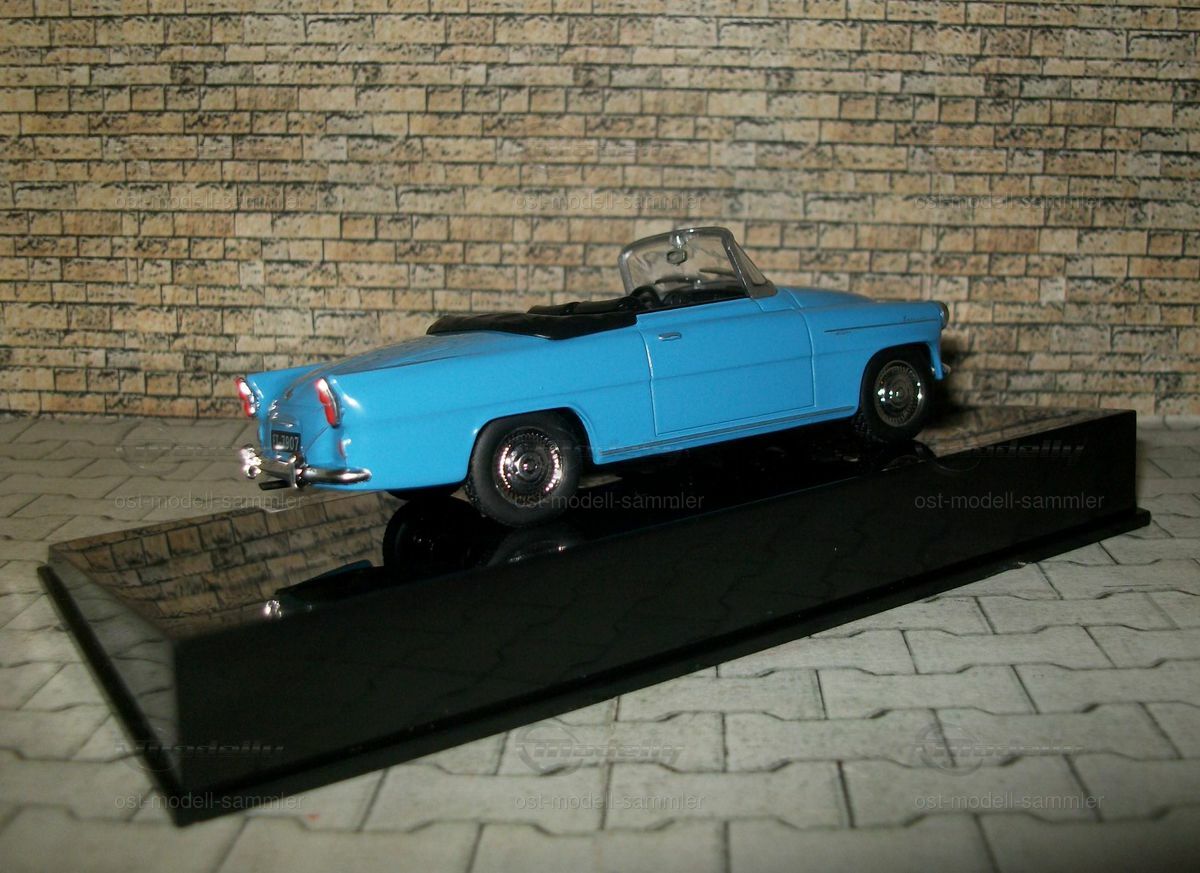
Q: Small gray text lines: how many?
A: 9